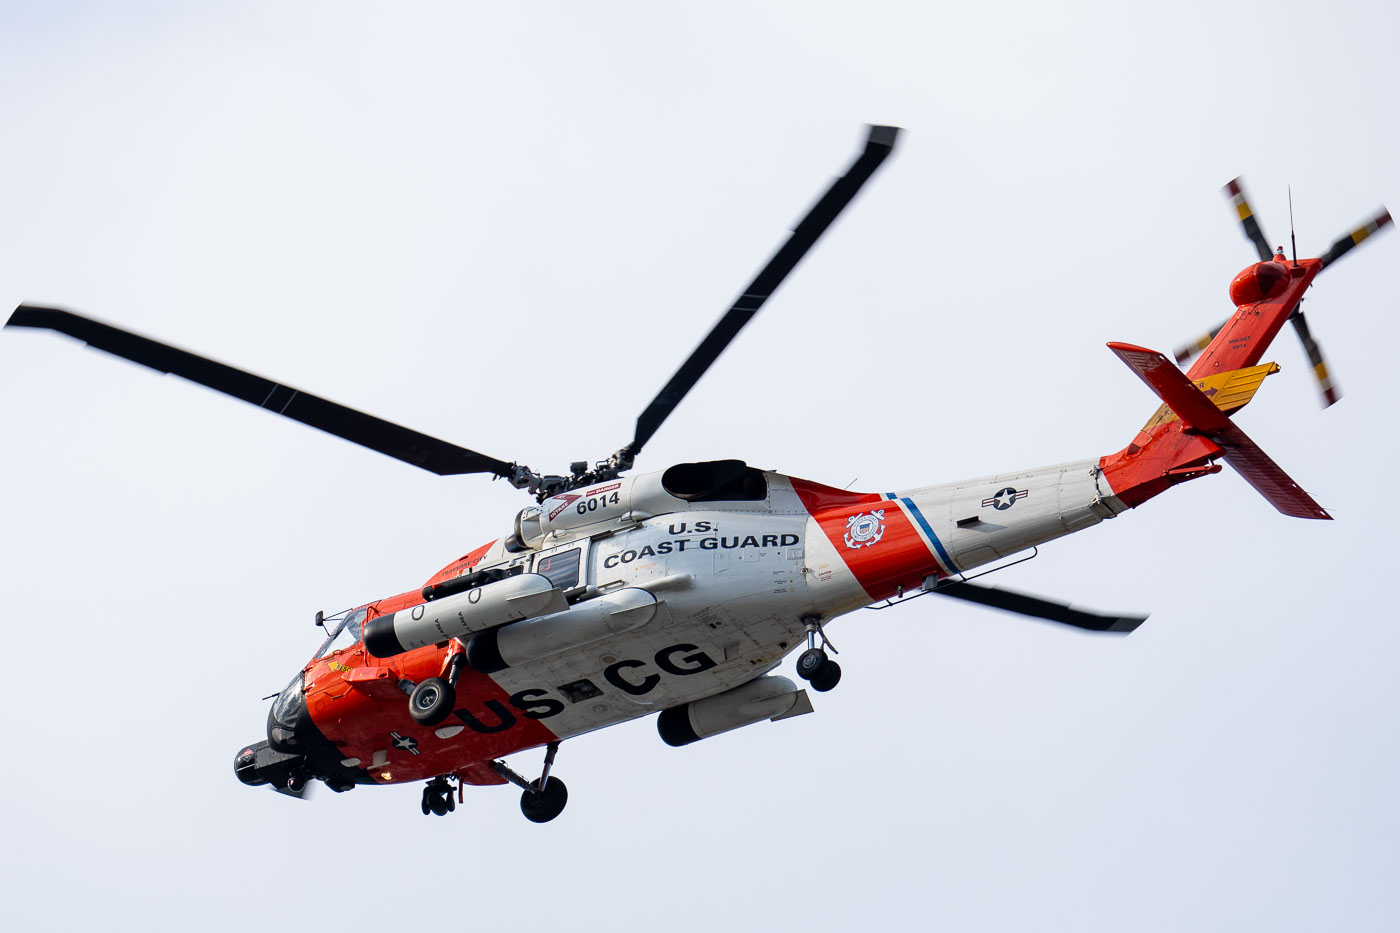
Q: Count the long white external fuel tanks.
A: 3